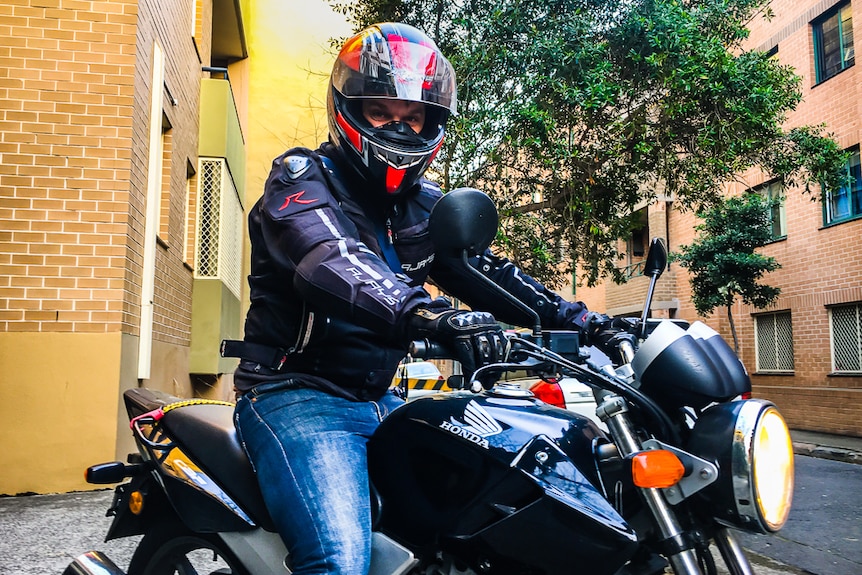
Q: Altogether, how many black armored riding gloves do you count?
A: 2